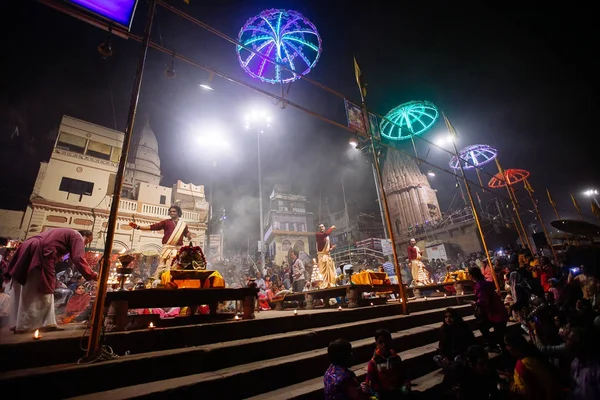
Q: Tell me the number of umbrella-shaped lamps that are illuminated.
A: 4